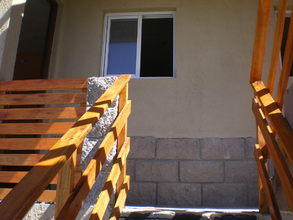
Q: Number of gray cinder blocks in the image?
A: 12